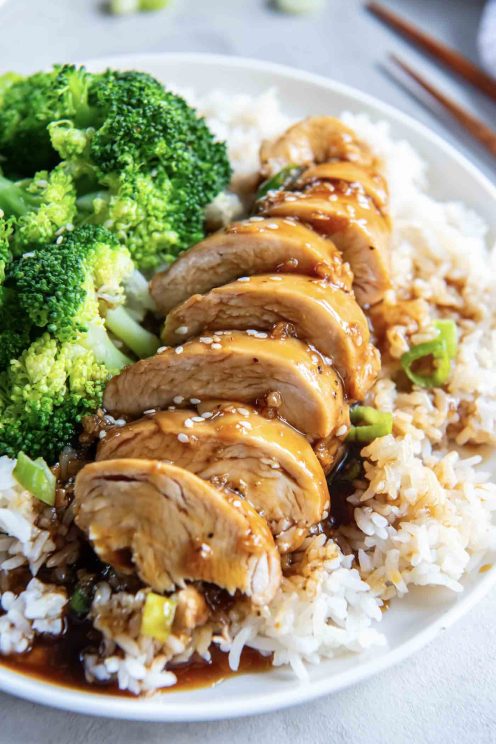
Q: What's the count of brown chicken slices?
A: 8